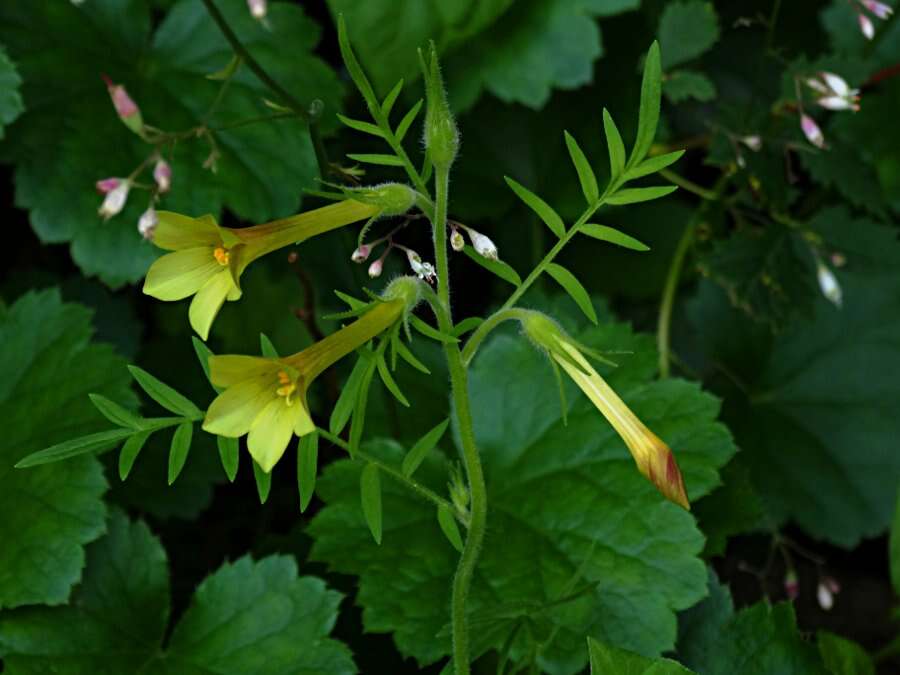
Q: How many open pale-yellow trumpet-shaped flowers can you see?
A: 2